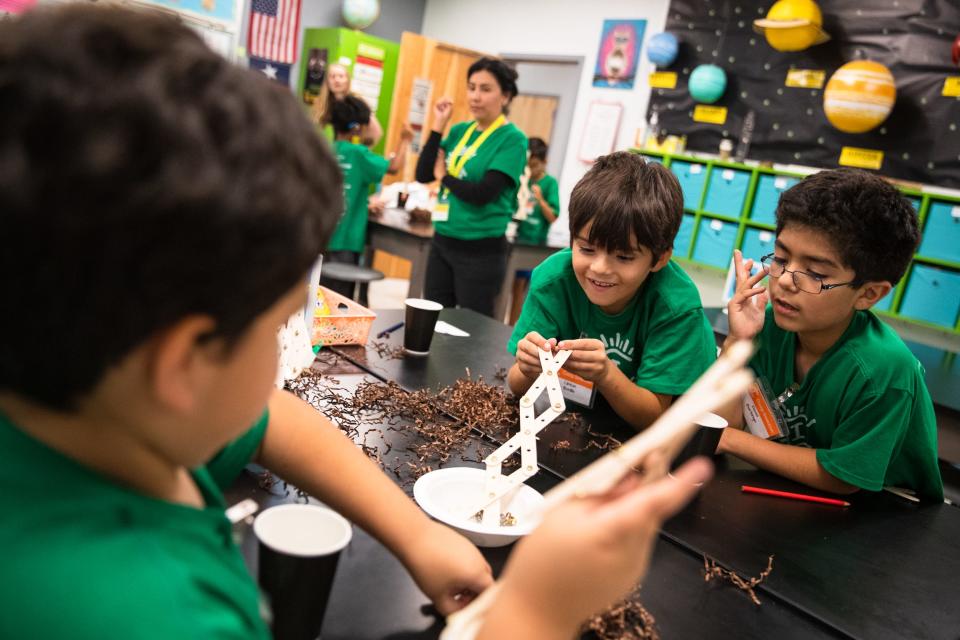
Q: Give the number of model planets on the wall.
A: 5